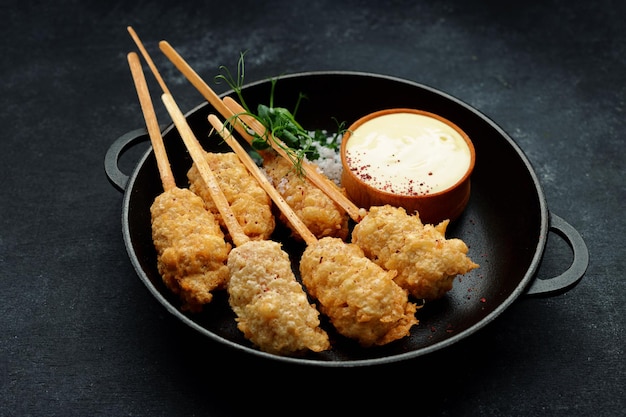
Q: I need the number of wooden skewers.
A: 6